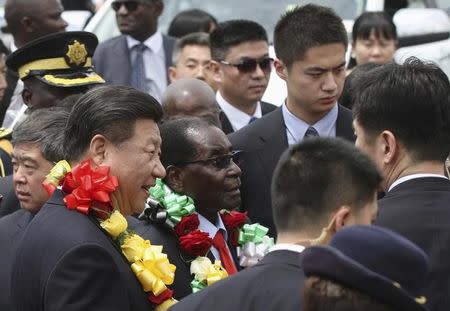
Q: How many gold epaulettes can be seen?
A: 1